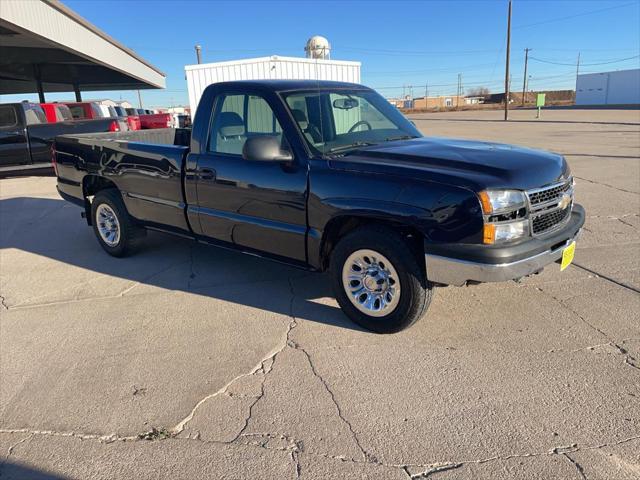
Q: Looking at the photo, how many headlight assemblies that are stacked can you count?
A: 2